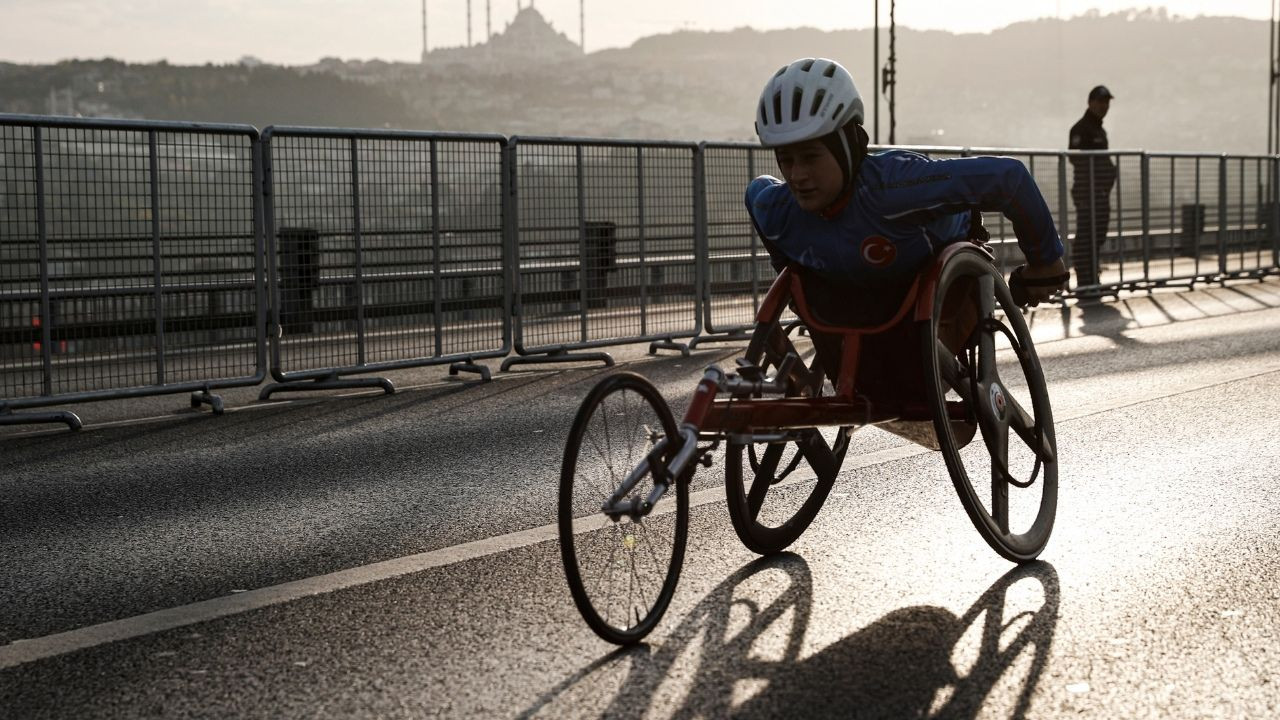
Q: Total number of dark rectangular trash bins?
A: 3